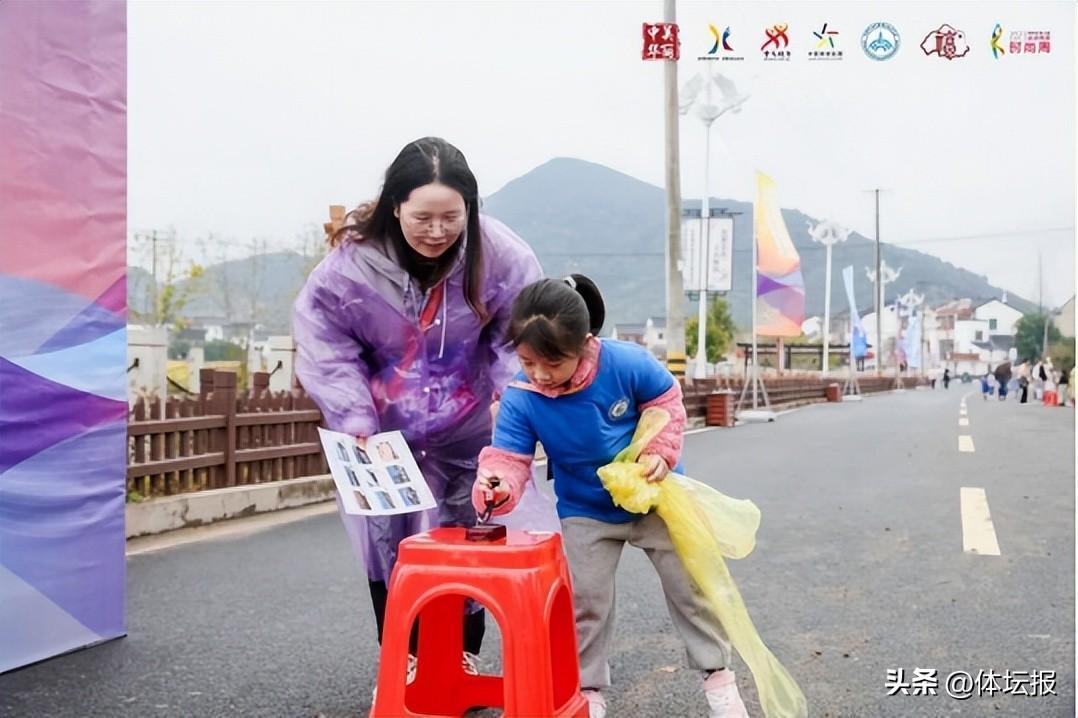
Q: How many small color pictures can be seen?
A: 9